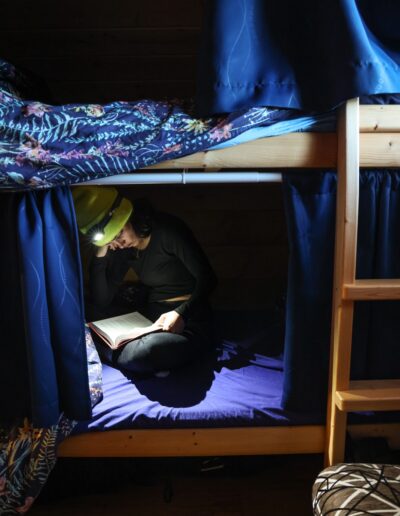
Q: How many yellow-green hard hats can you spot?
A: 1